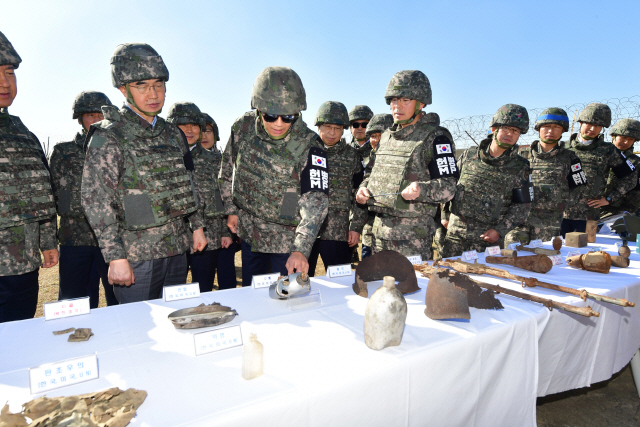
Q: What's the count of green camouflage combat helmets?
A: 14